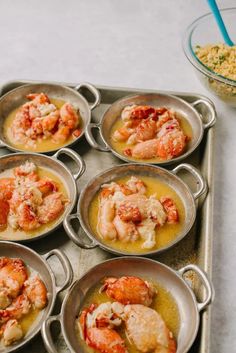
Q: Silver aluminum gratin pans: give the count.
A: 6